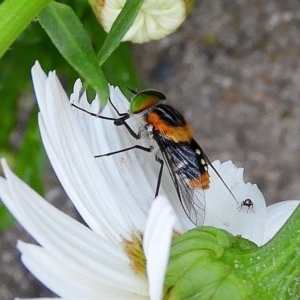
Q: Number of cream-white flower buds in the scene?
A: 1